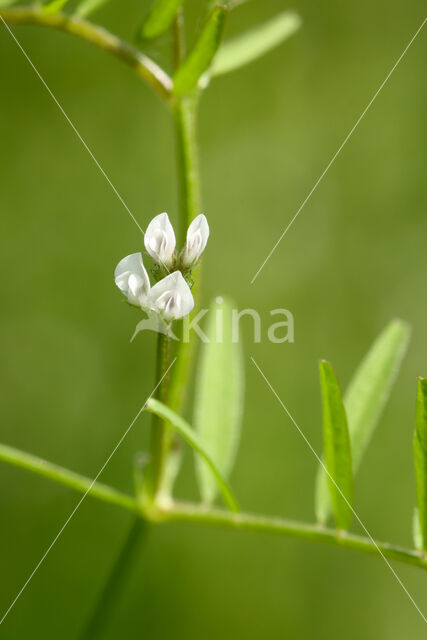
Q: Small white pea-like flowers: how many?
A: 4